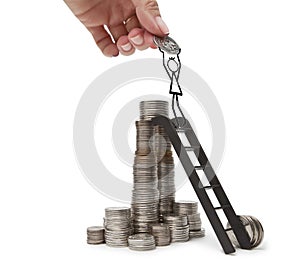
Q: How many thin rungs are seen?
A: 6